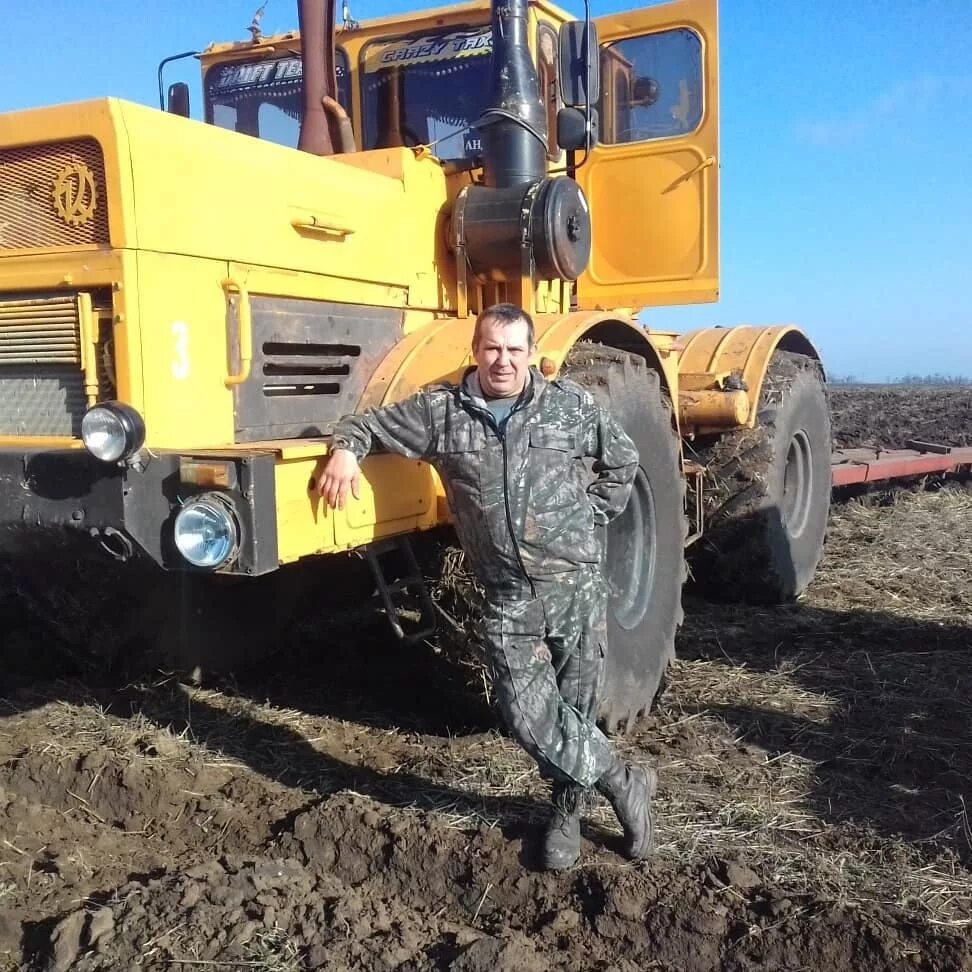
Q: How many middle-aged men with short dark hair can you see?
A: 1